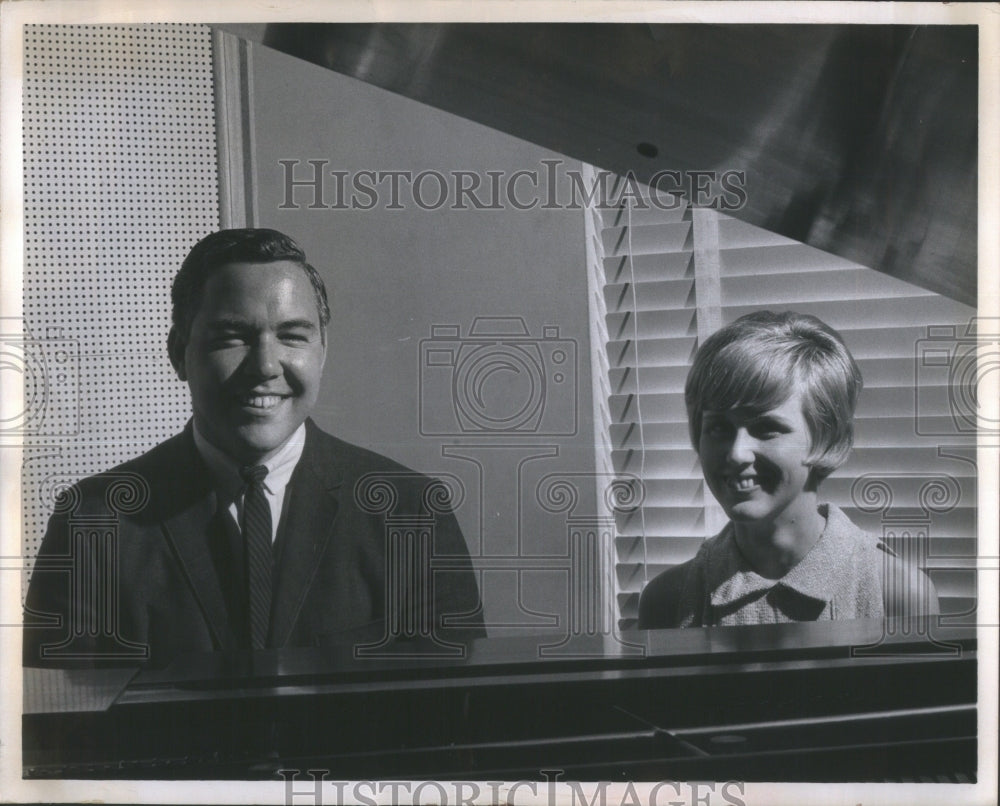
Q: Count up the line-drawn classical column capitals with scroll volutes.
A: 4